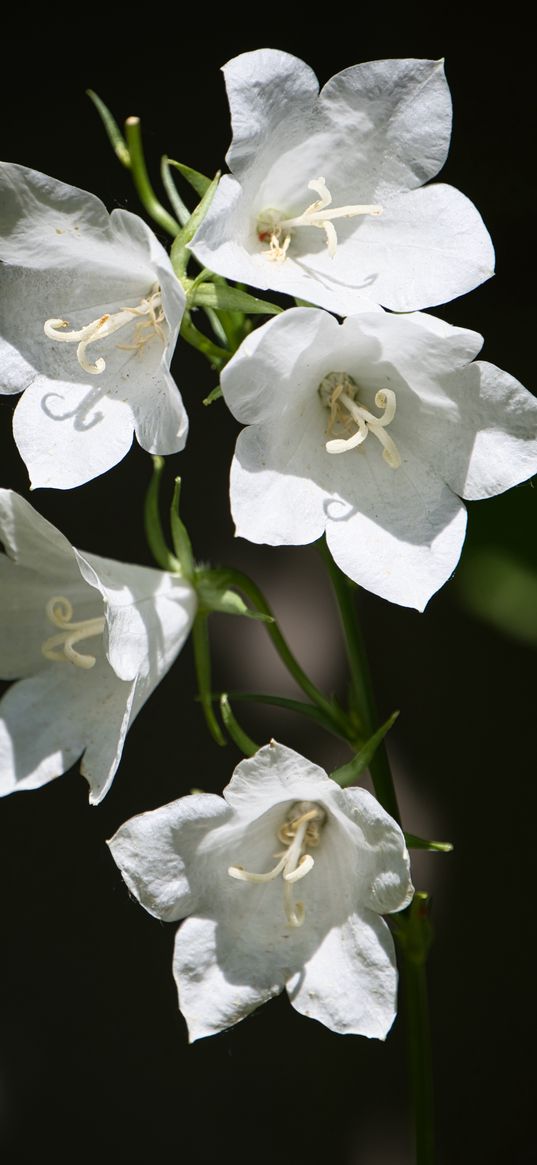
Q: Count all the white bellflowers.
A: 5